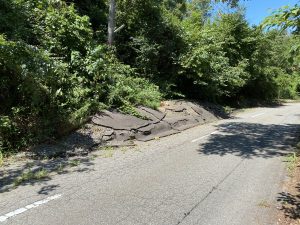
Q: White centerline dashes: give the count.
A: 3